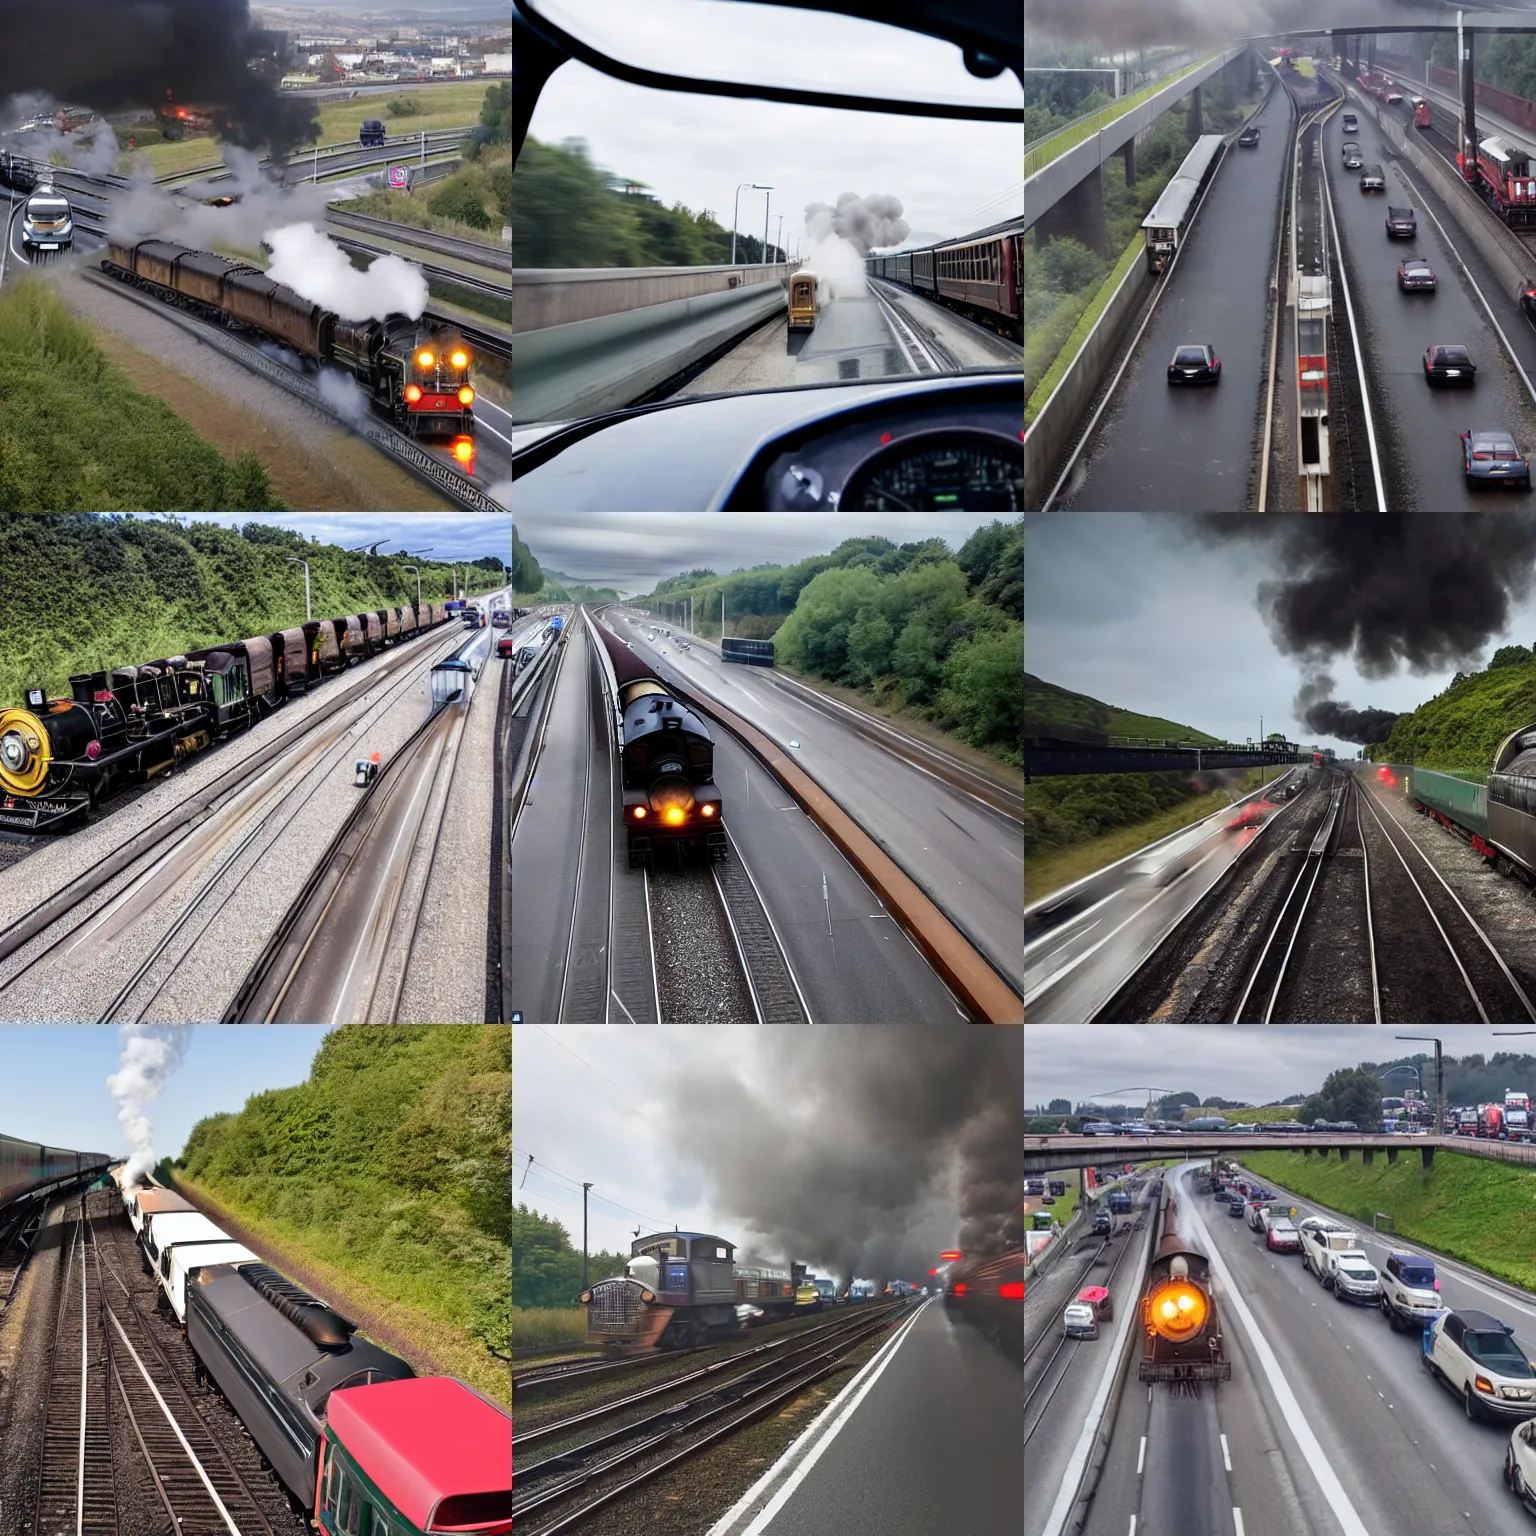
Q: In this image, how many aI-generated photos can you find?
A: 9